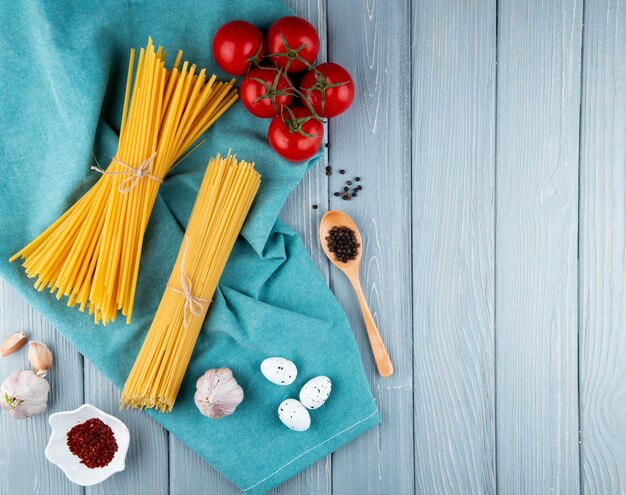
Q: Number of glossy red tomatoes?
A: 5